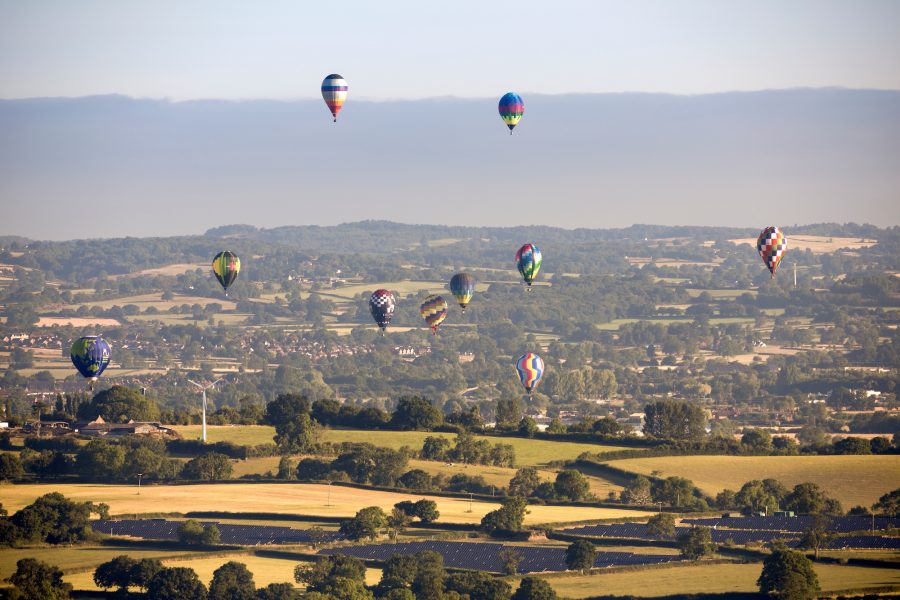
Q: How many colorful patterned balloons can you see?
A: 10